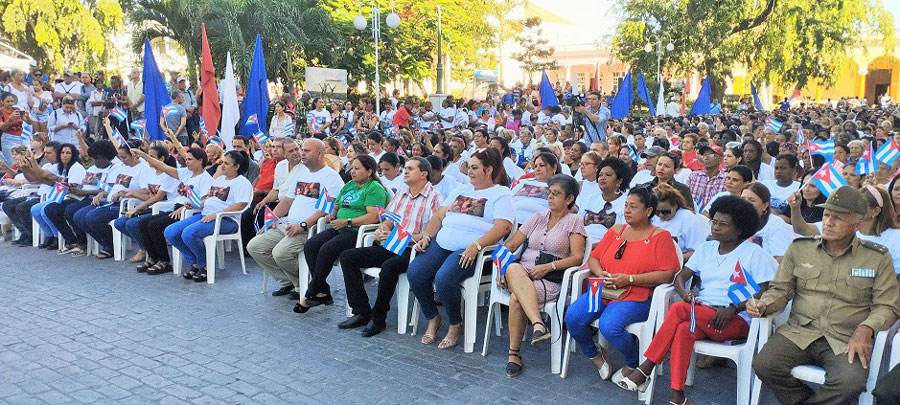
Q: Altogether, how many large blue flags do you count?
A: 7